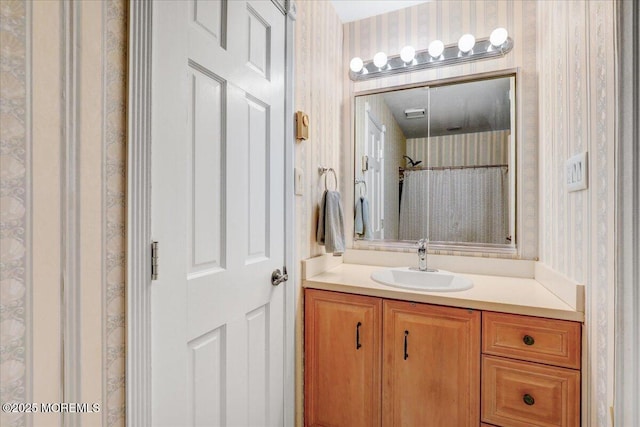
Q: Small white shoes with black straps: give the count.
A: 0